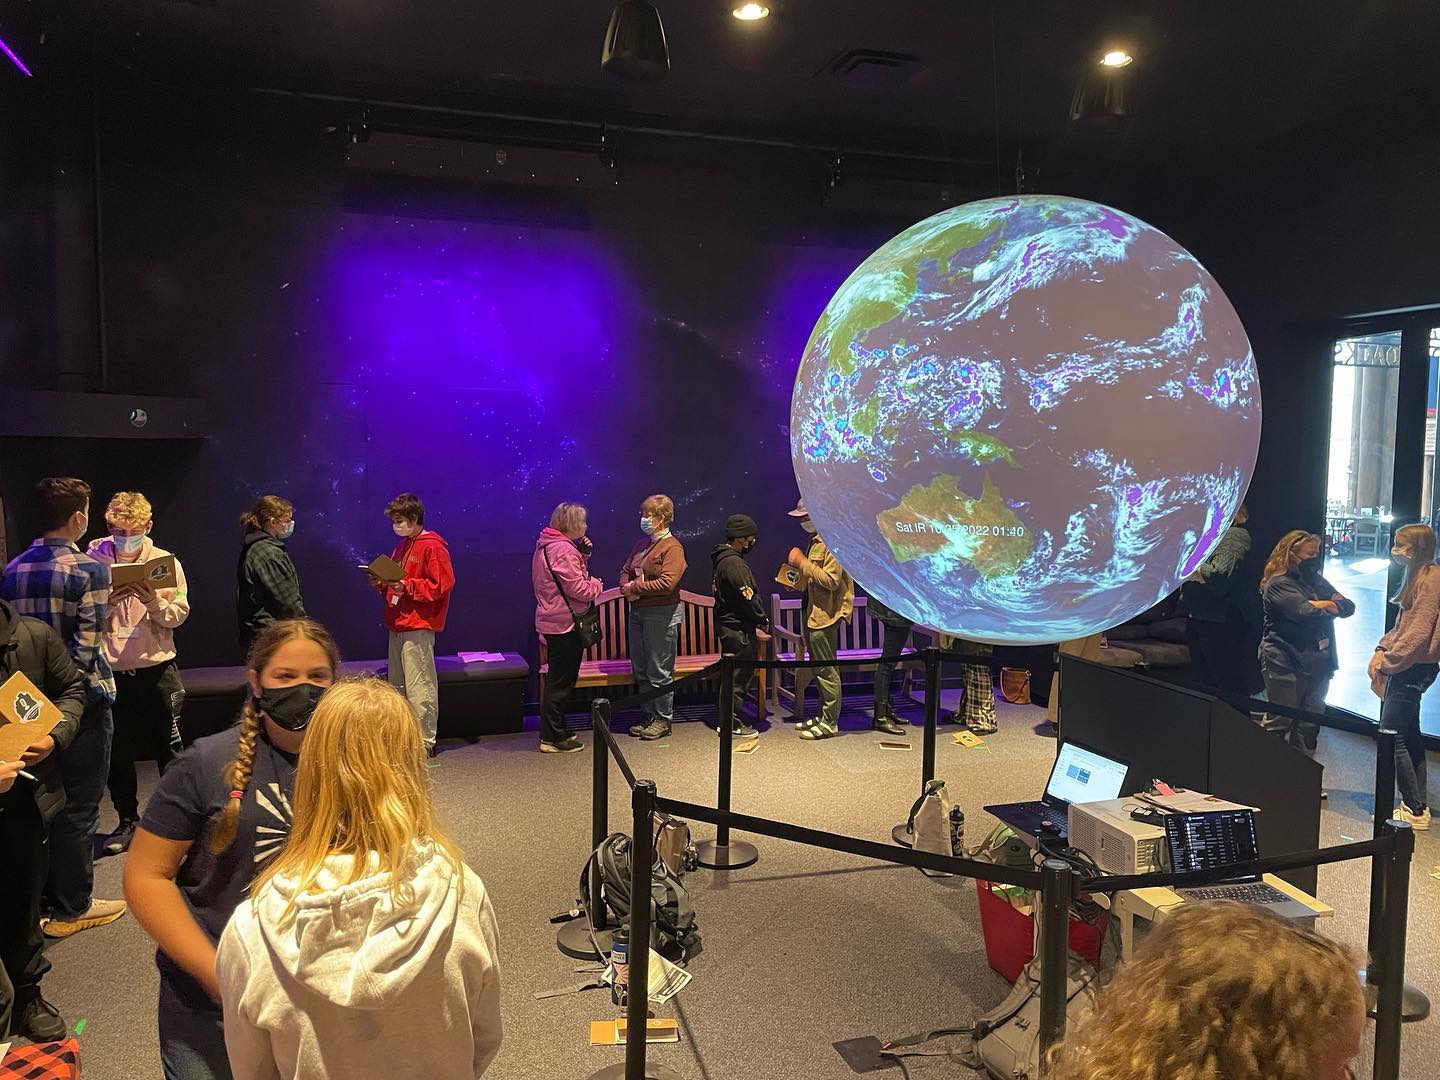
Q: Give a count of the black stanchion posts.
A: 7